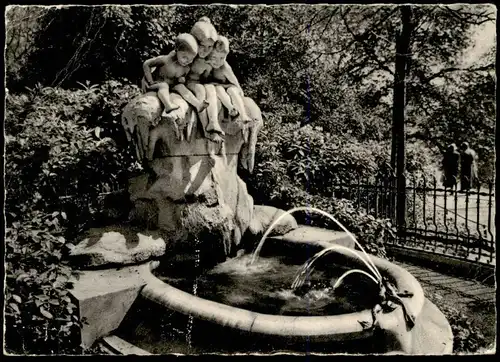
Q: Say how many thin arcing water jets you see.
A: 3